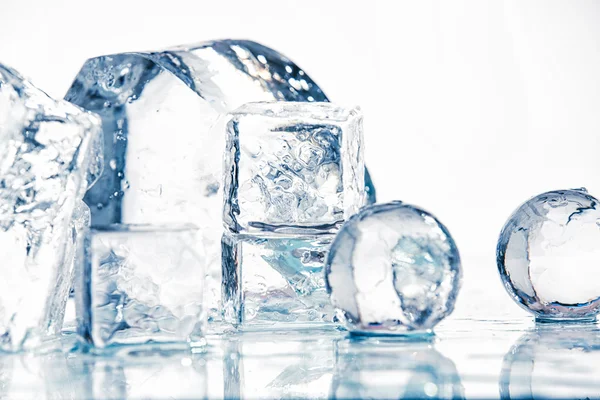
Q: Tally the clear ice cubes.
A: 3